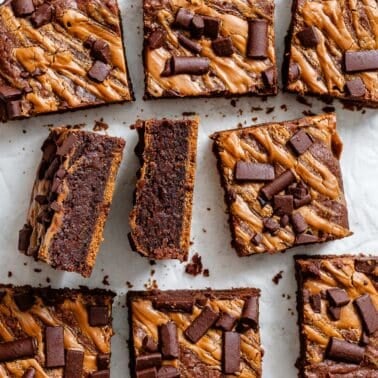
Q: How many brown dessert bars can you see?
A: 9